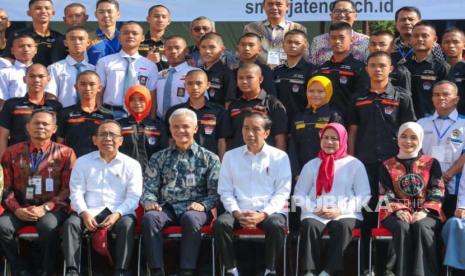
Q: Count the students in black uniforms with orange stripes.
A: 7